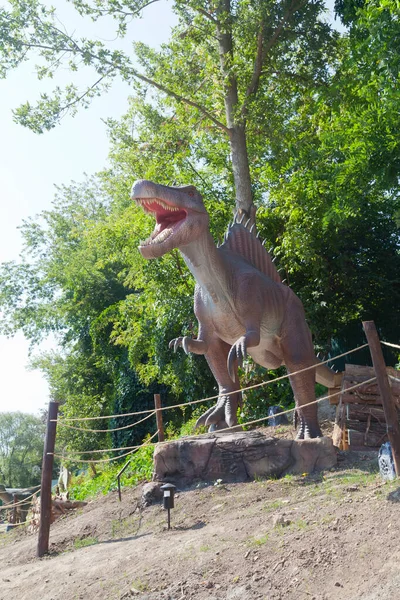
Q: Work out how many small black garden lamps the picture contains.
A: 1